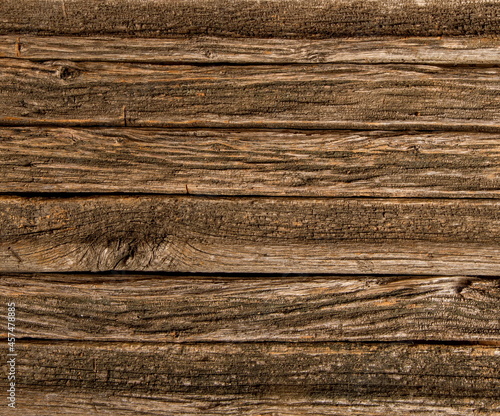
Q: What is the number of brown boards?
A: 7